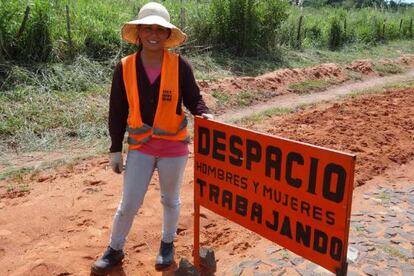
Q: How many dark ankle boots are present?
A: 2